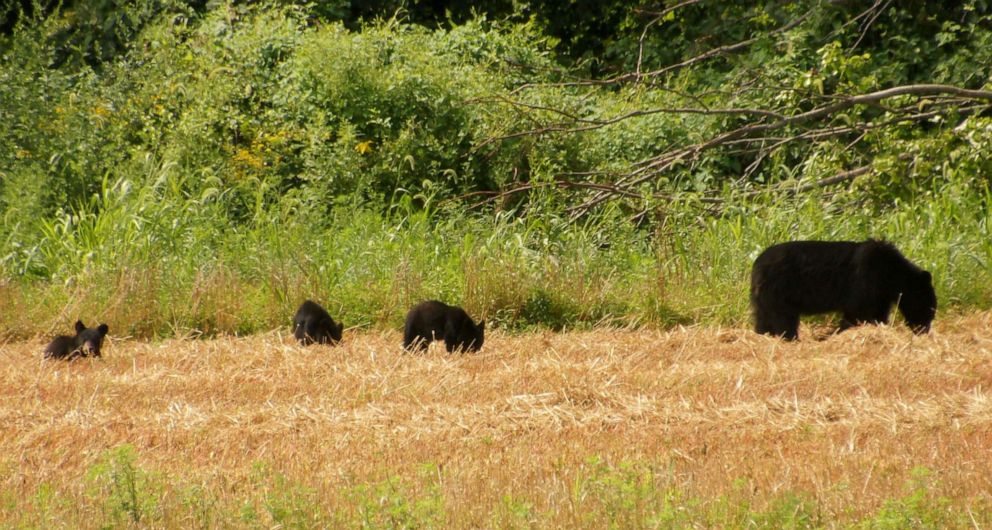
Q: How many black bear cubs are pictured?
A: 3